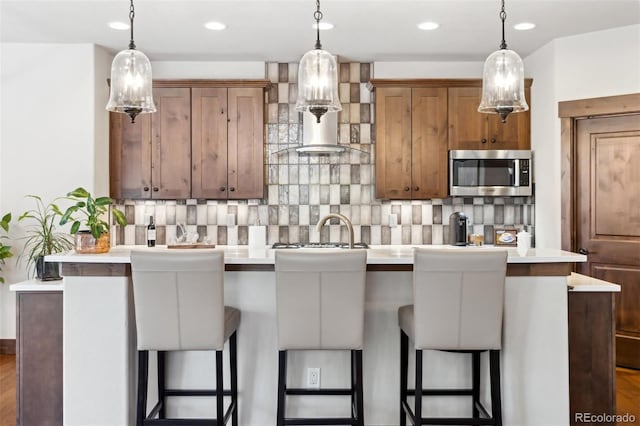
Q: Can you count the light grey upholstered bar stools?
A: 3